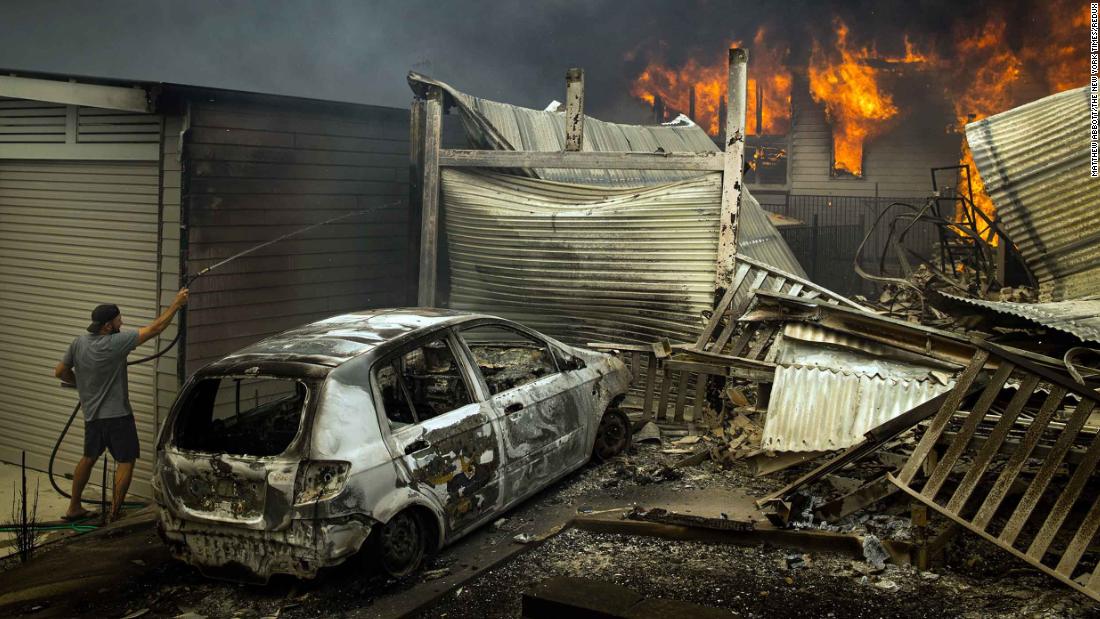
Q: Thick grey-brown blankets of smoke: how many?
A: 1